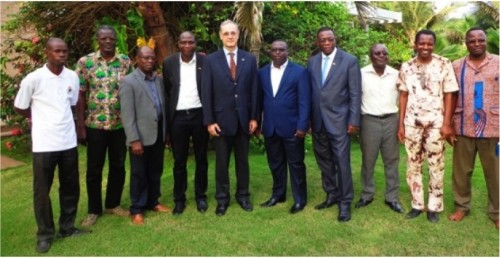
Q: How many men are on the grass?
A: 10